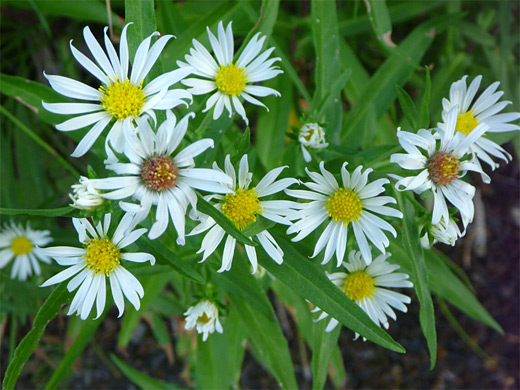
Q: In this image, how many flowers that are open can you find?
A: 10